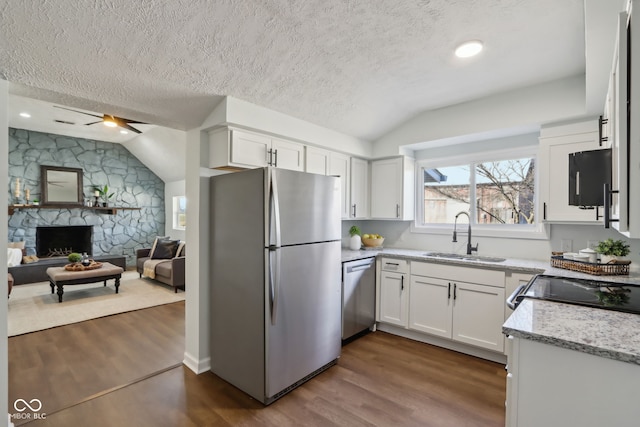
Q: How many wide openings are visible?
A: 1